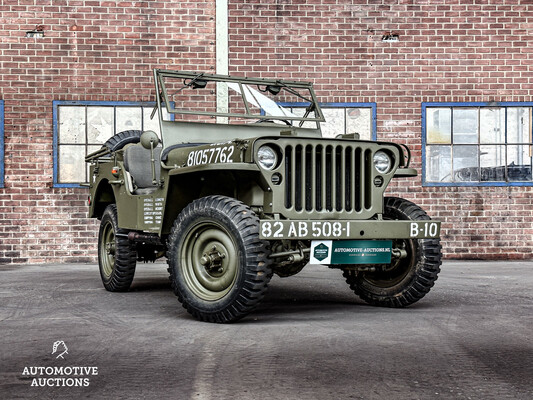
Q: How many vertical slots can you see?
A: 9